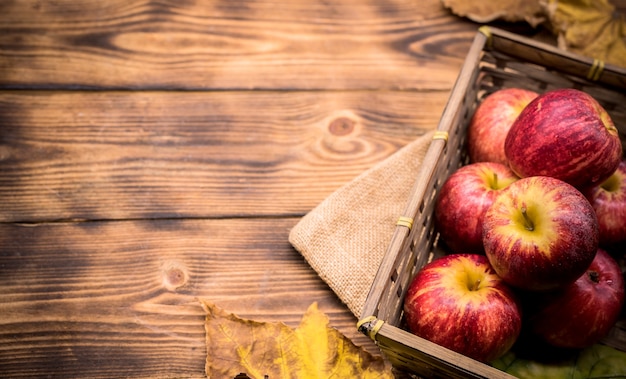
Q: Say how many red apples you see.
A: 7